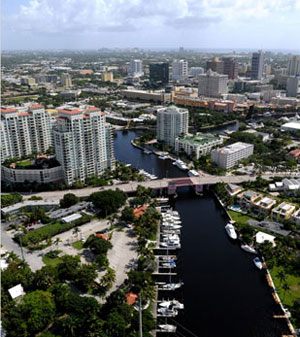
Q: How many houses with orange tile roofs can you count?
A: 3